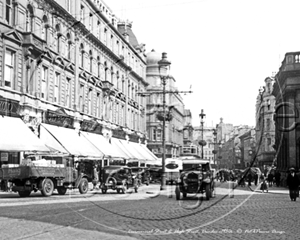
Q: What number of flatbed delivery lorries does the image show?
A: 1